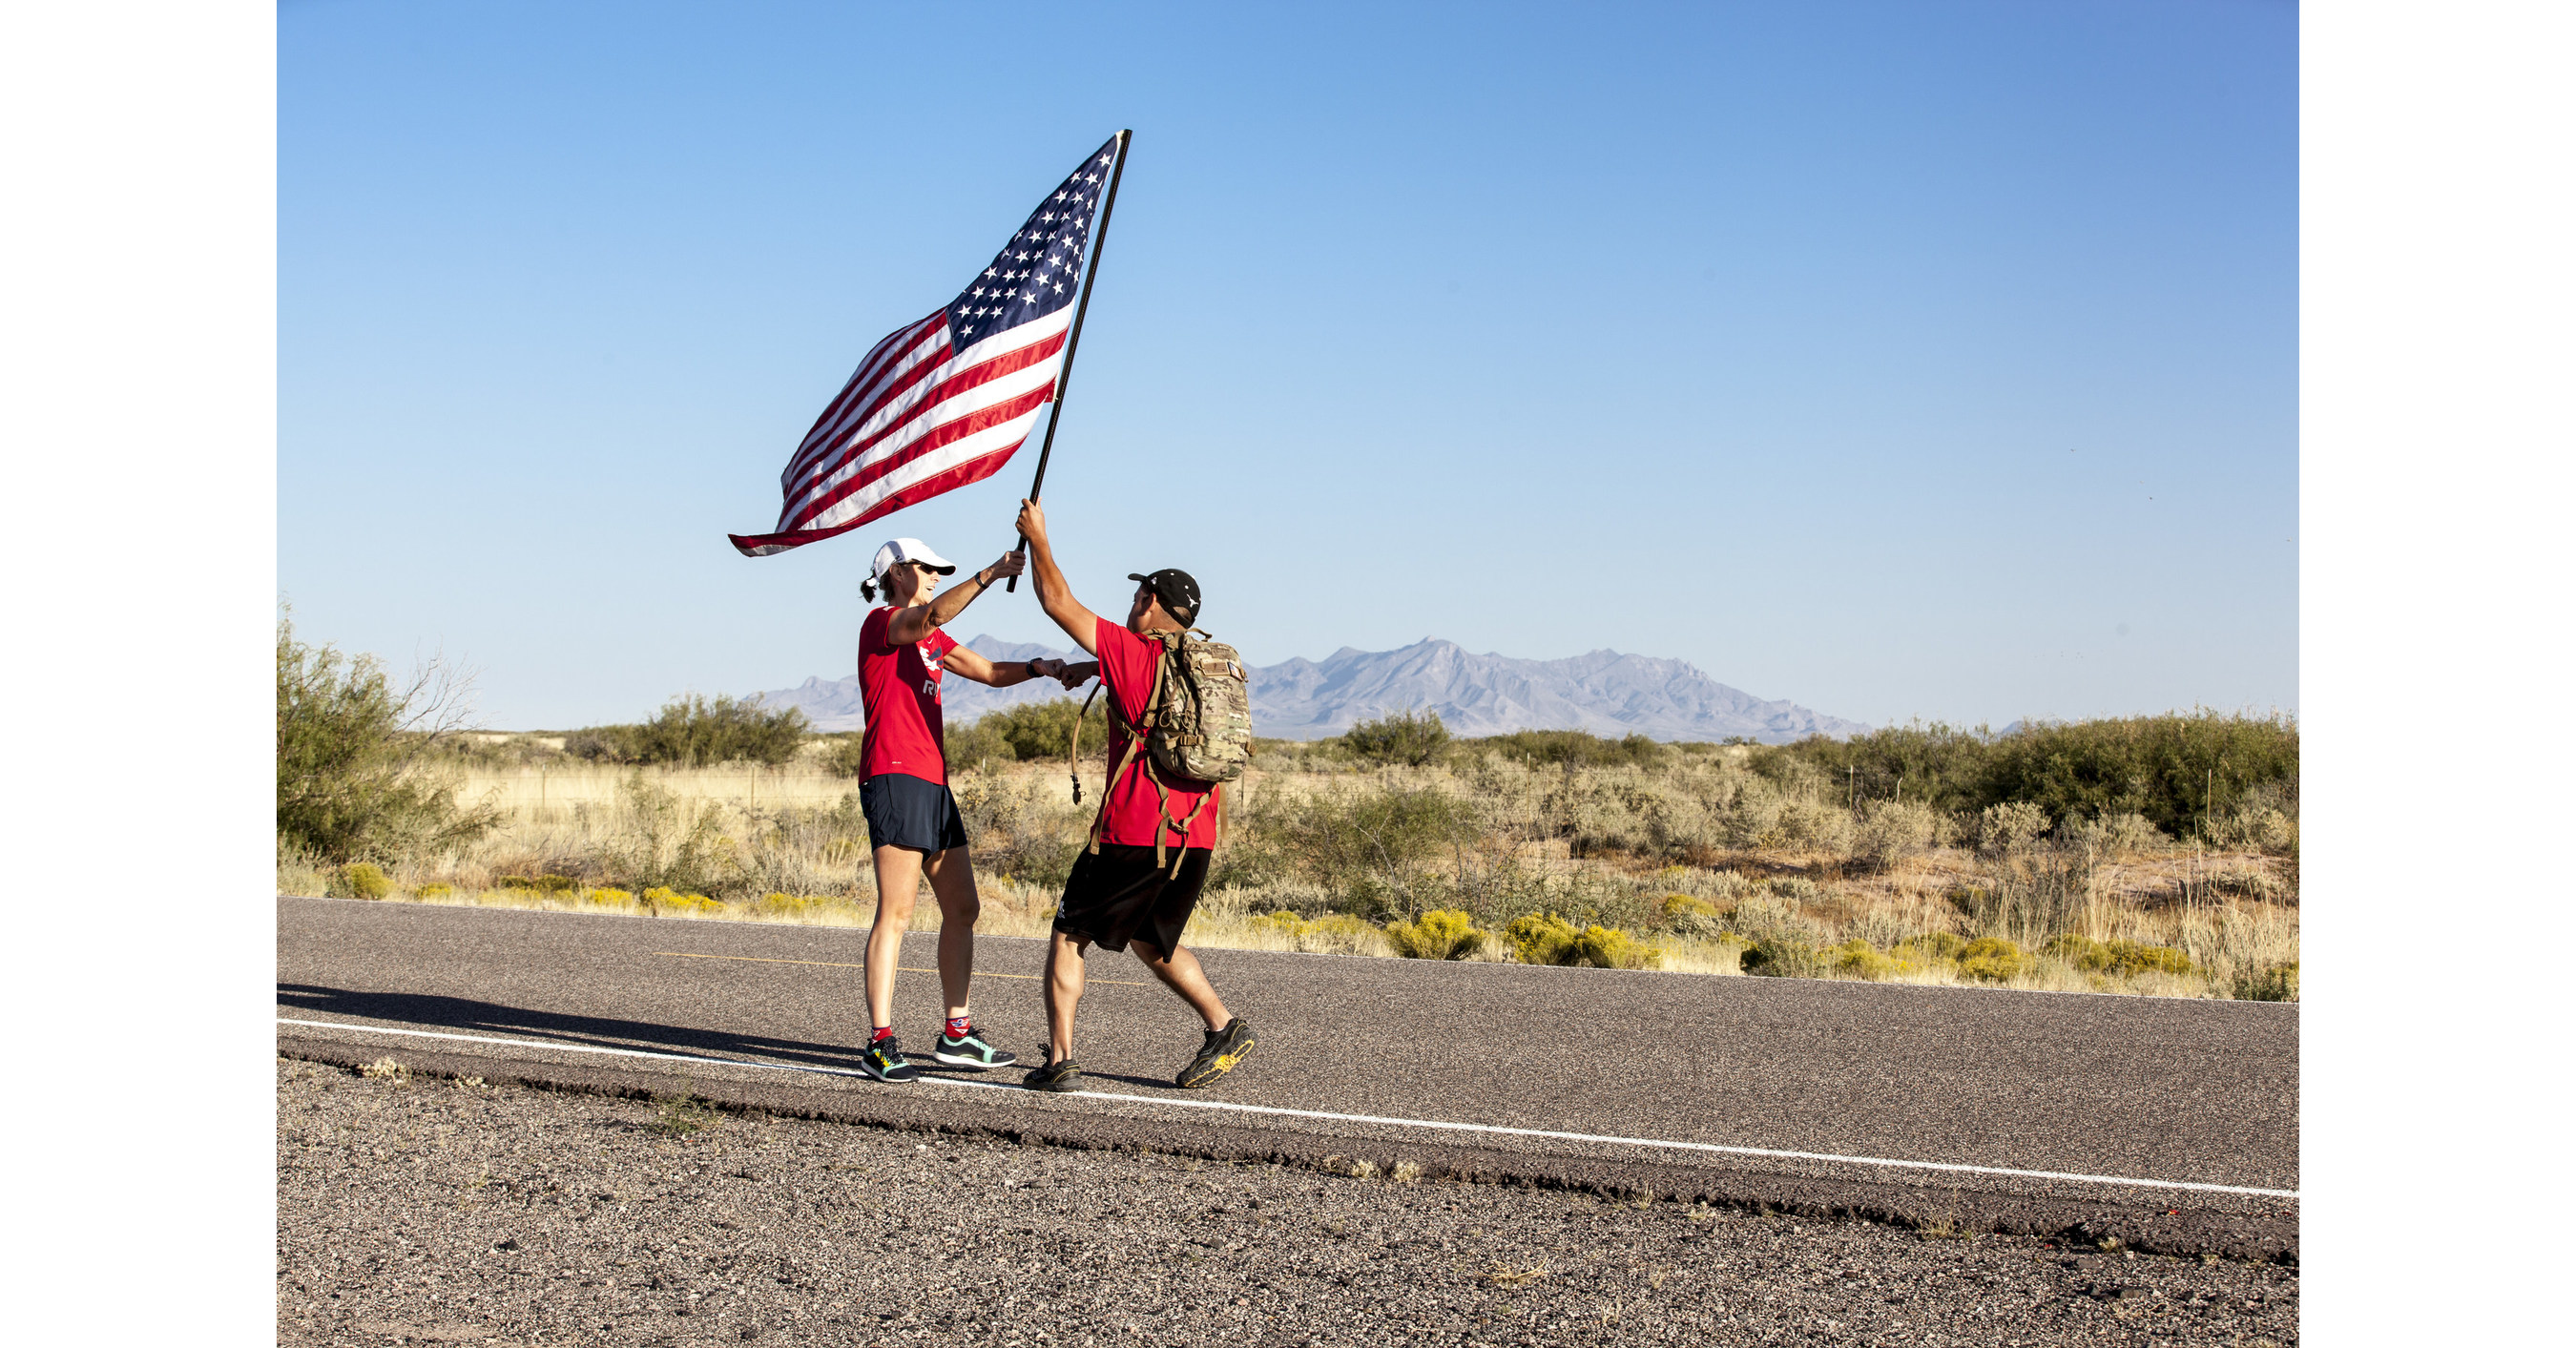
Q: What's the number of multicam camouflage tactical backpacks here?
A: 1